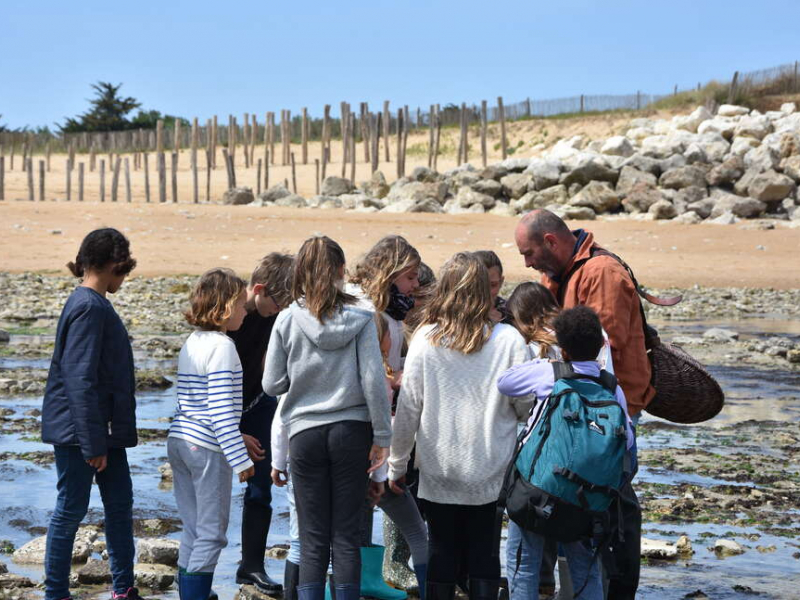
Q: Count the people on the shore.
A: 11